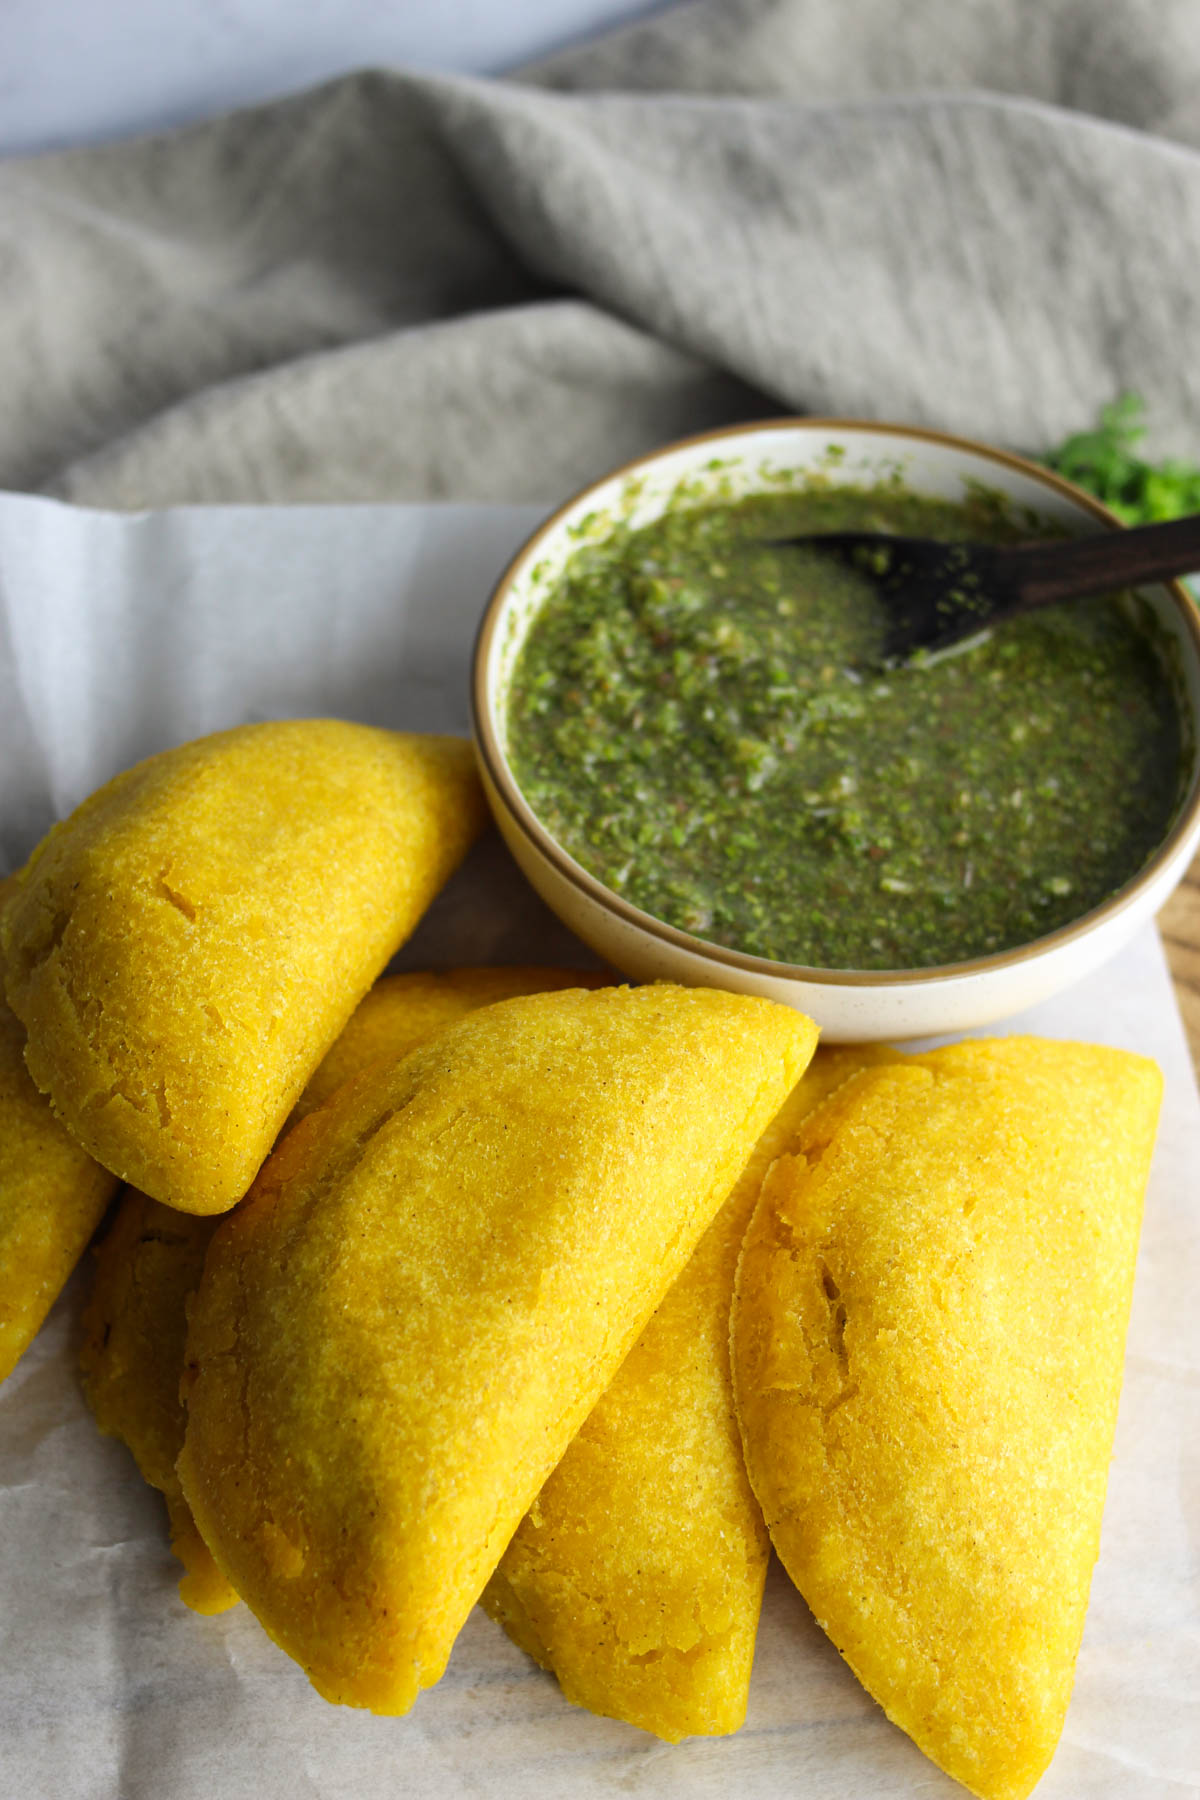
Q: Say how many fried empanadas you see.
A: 6